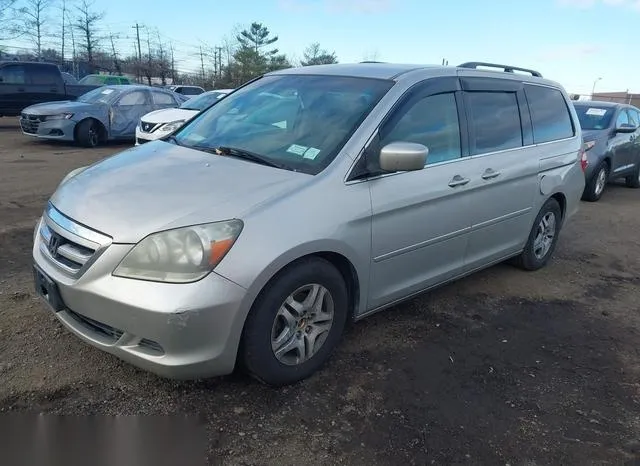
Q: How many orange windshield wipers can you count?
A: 0